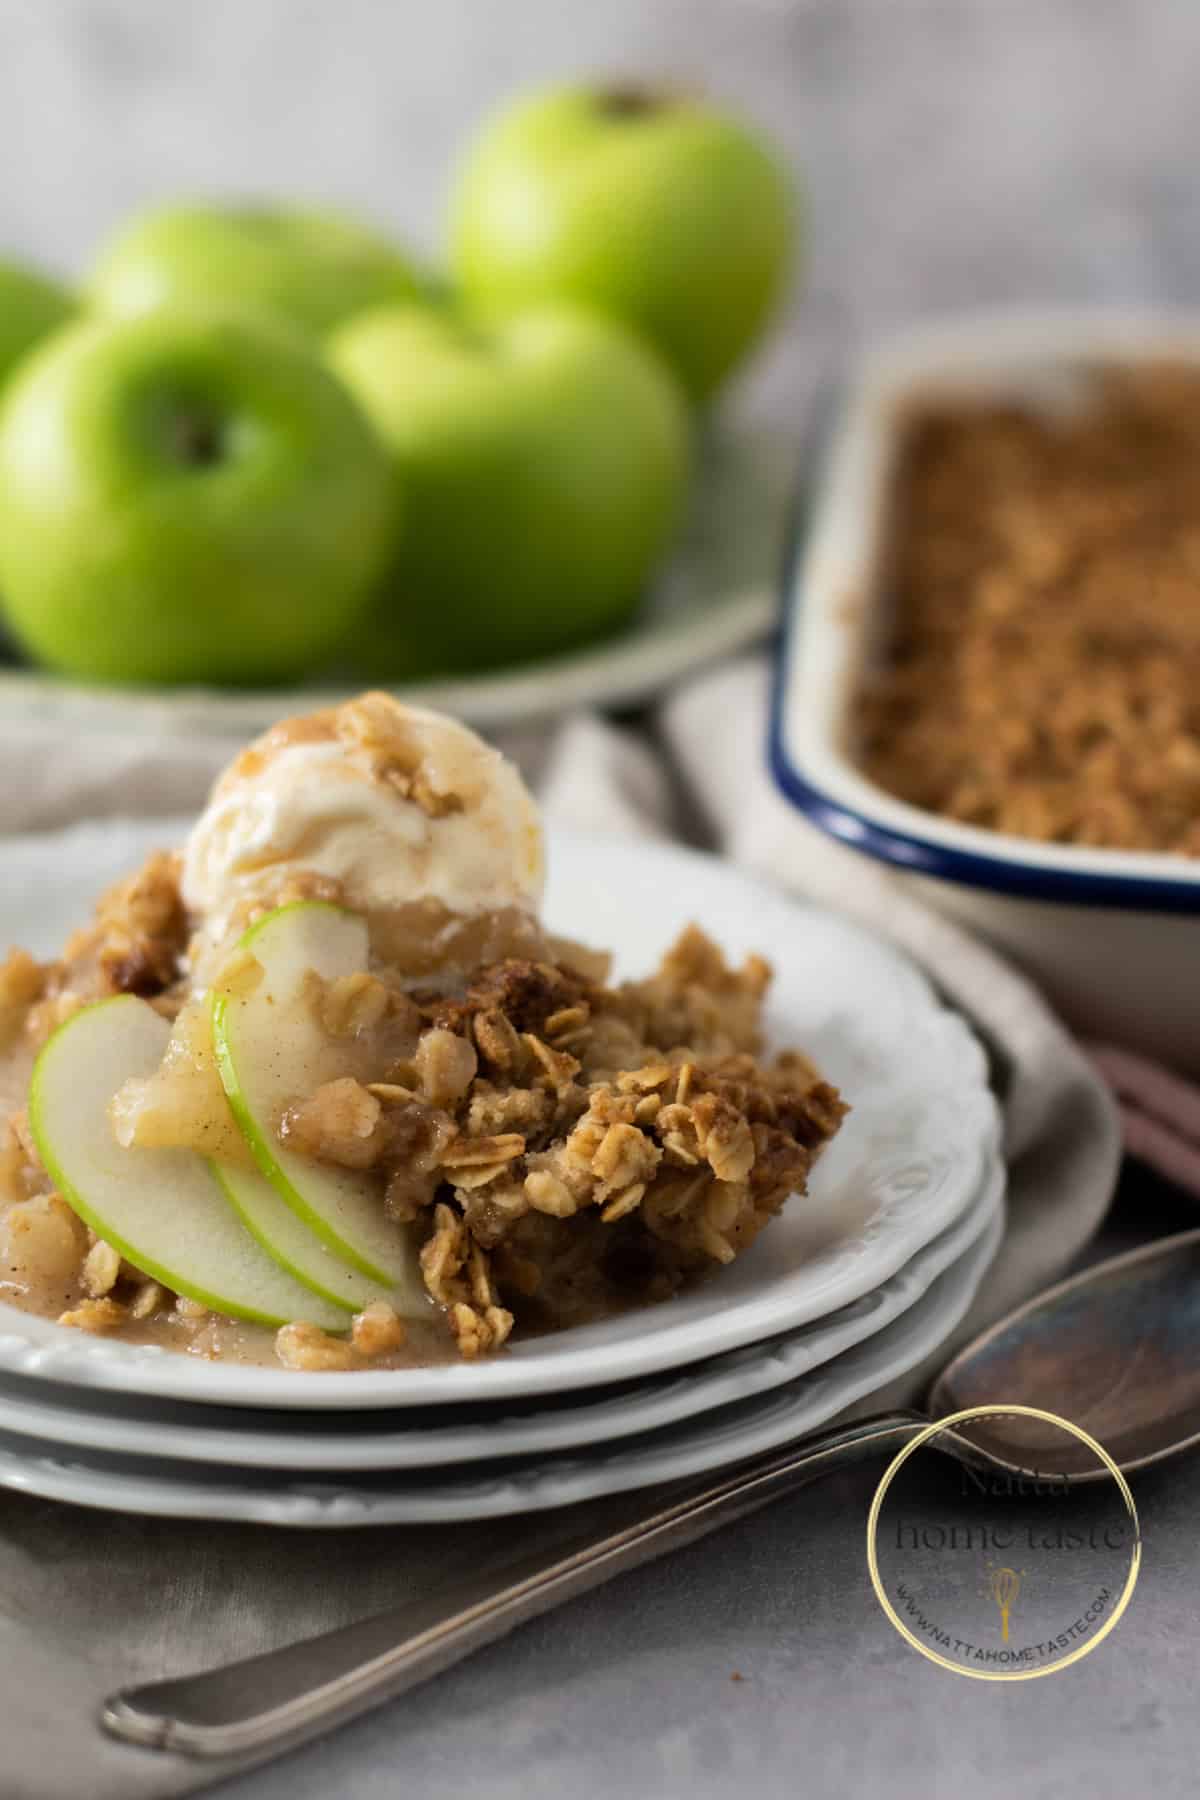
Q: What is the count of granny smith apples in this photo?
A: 5